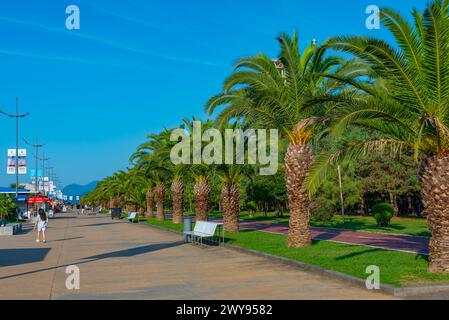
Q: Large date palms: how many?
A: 7